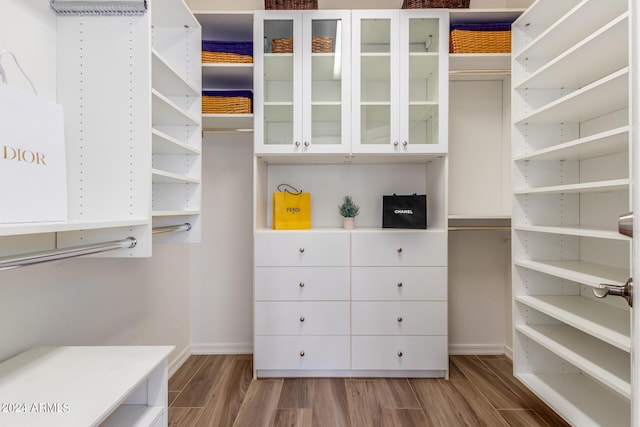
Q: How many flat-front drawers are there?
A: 8